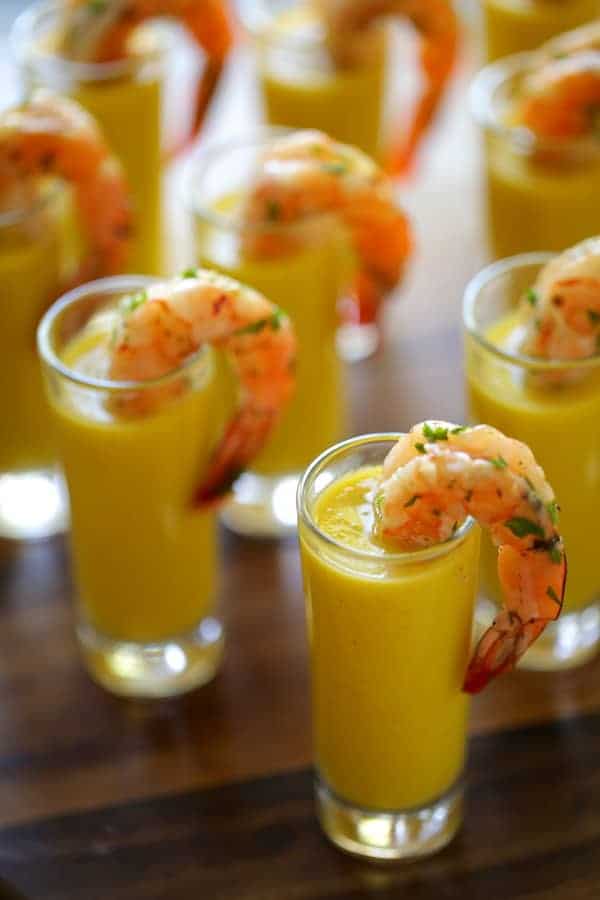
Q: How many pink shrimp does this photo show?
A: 8